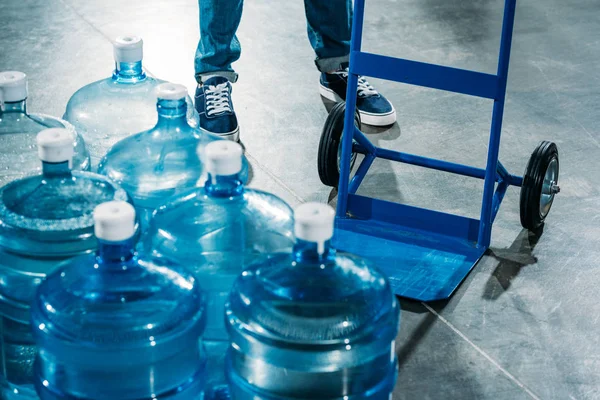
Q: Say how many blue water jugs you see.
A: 7